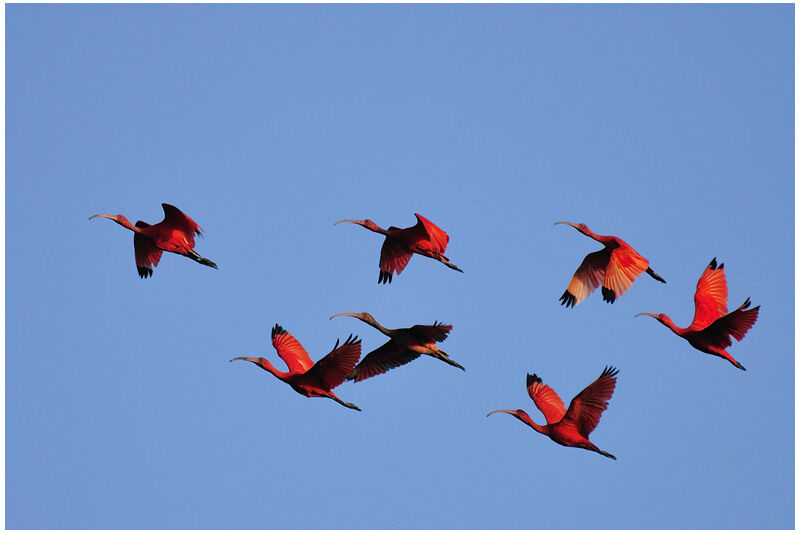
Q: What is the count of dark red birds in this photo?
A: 1